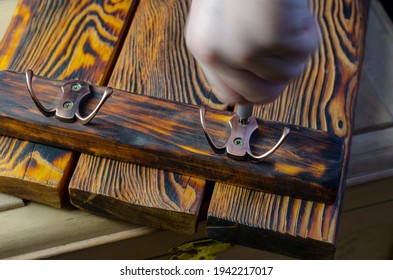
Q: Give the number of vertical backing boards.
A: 3